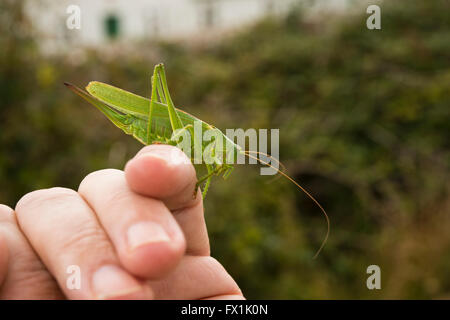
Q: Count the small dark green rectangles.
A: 1